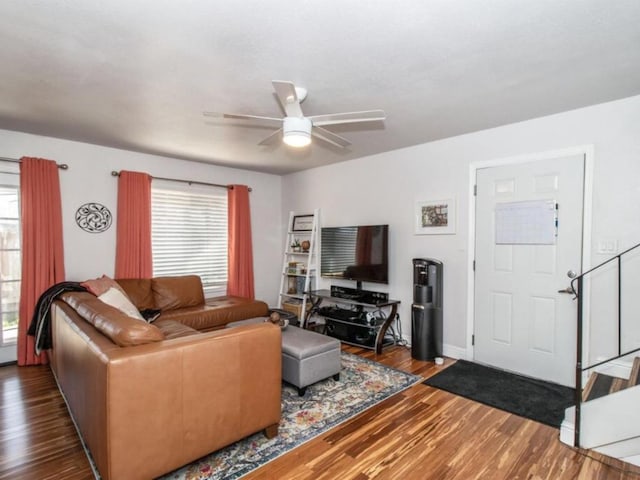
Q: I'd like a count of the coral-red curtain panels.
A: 3